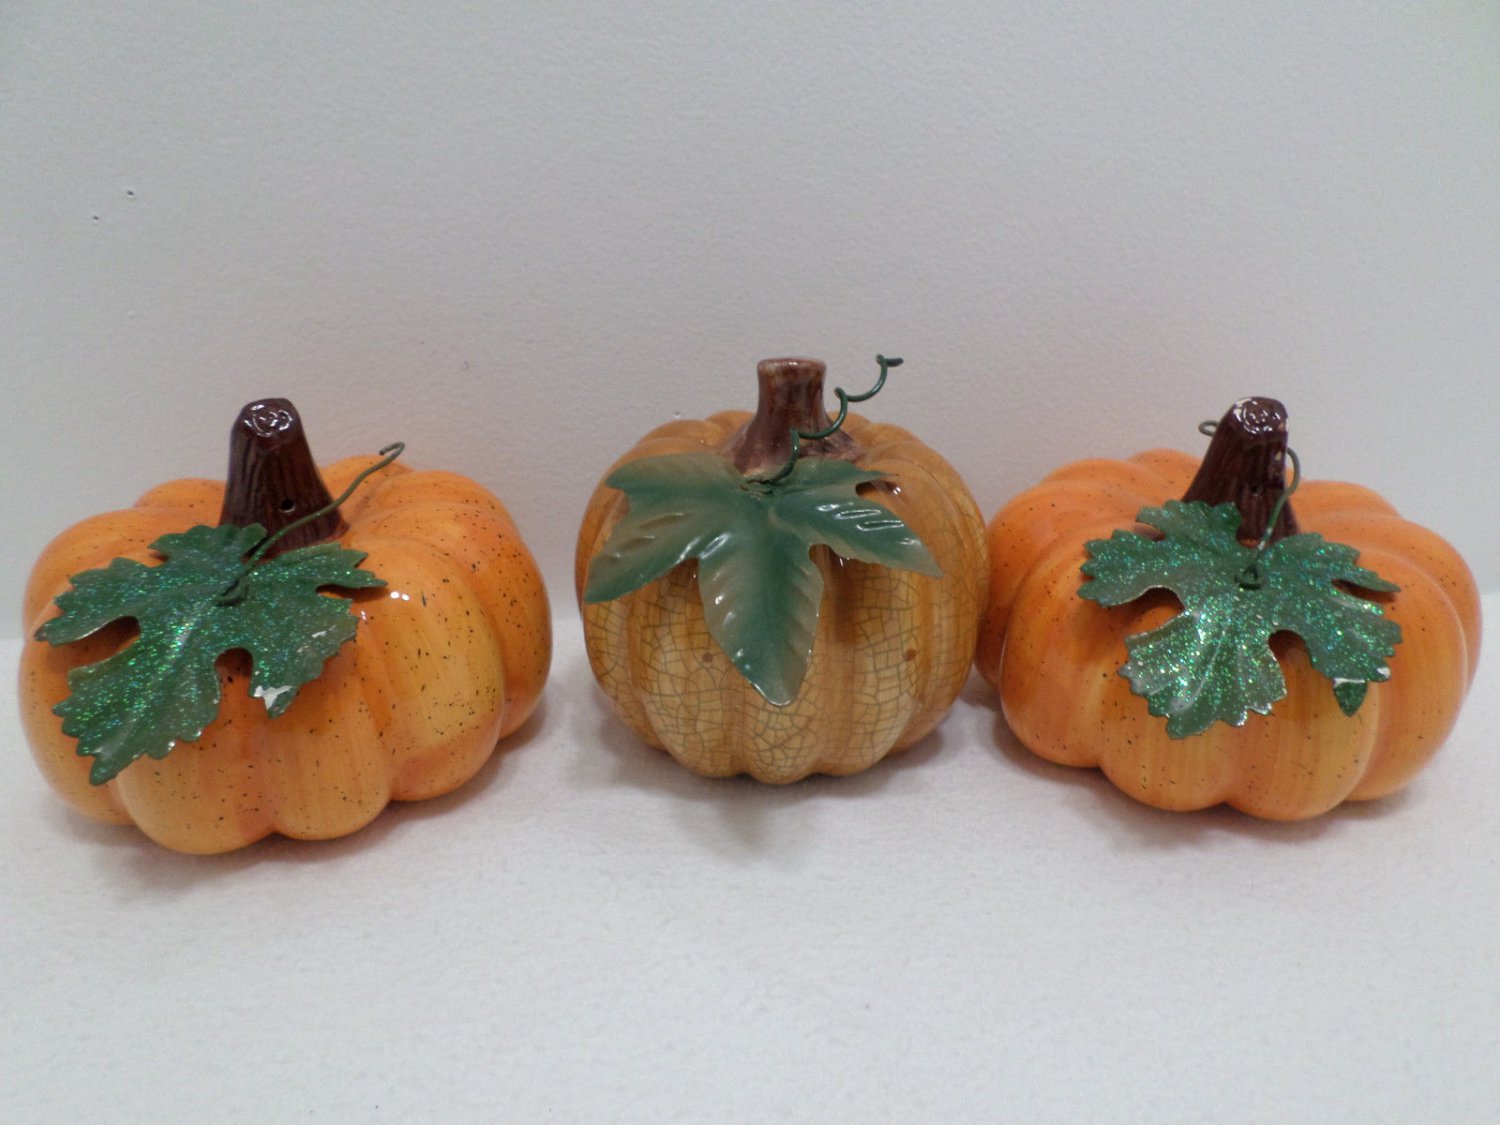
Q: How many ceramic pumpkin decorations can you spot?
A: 3